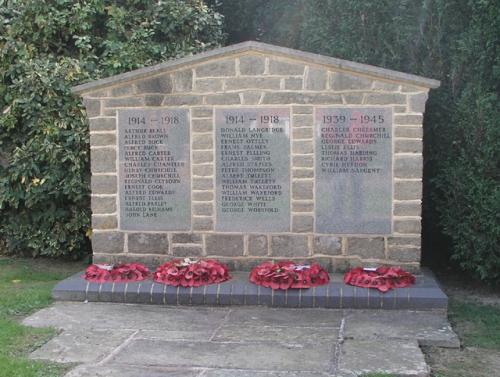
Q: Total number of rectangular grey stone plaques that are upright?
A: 3